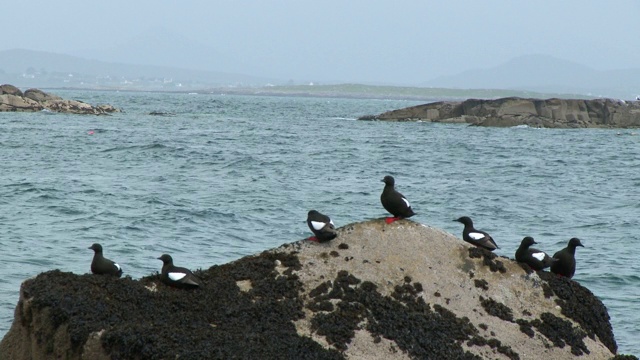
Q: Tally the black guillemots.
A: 7